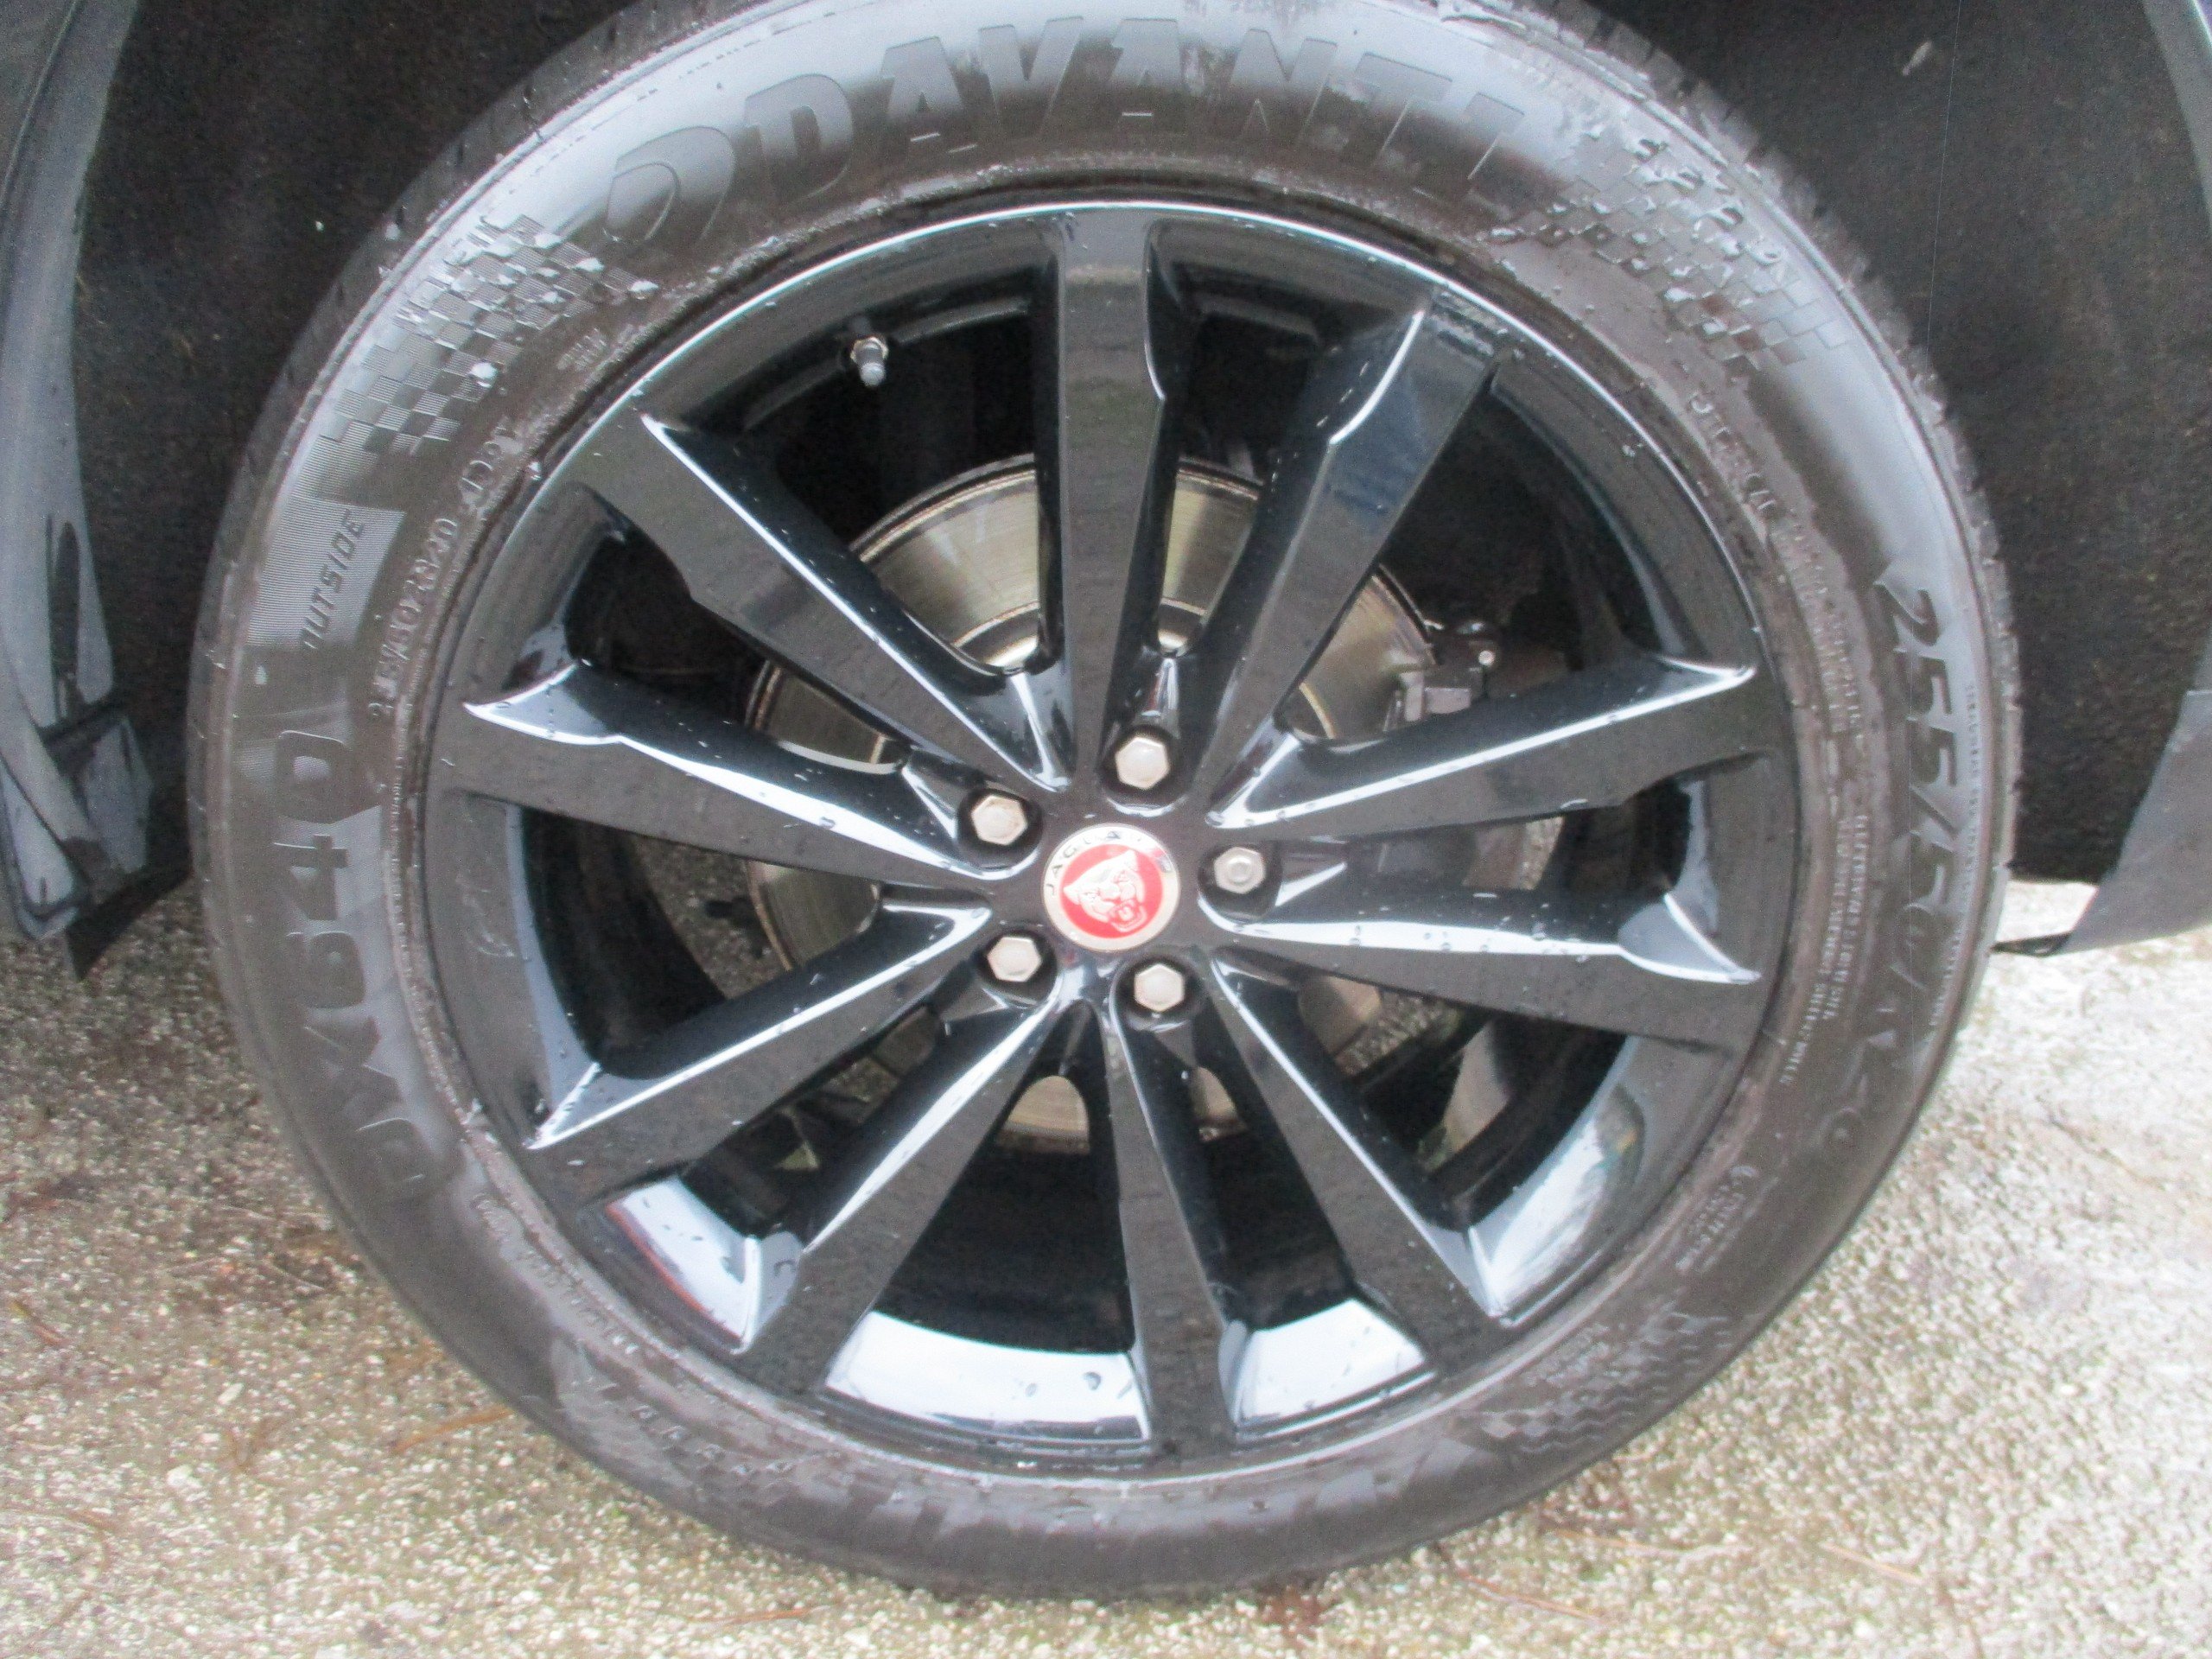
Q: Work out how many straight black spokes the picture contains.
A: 10